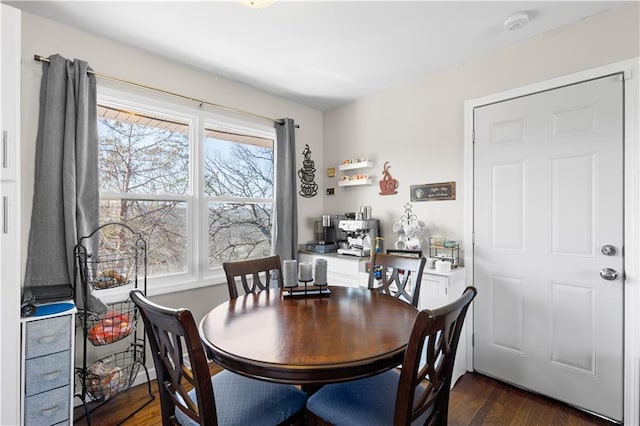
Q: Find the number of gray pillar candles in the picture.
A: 3